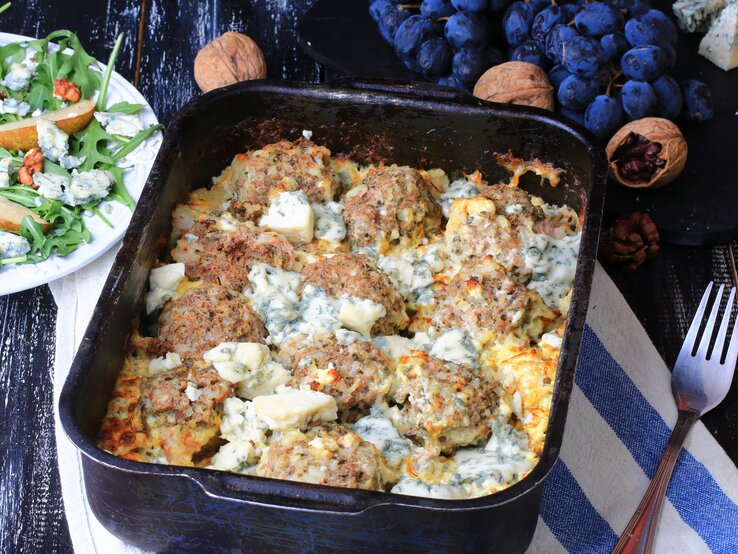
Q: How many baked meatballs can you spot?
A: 11